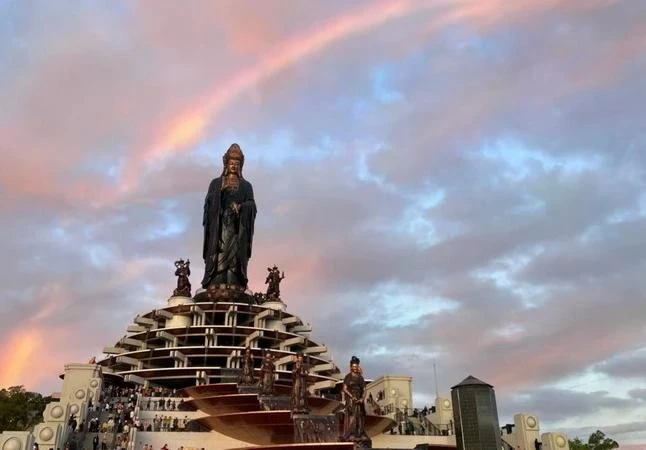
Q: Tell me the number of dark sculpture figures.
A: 7